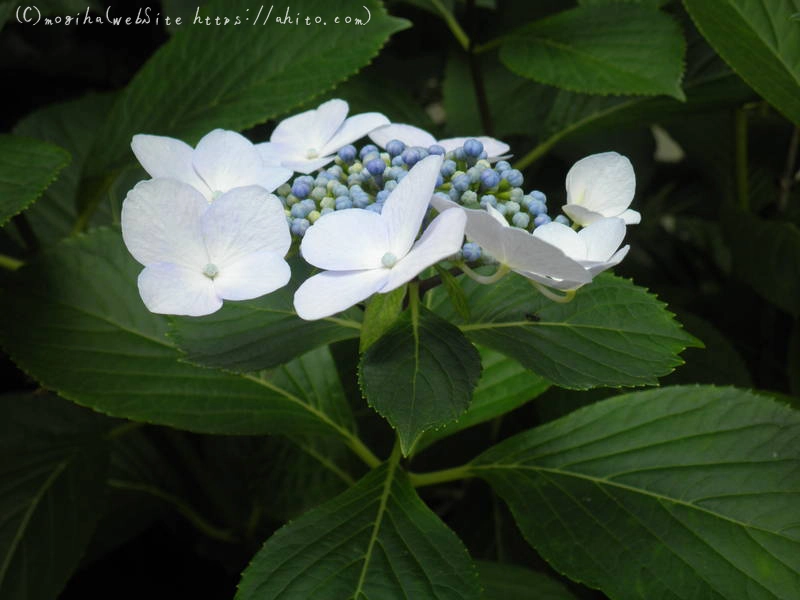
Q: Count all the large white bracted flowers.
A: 8